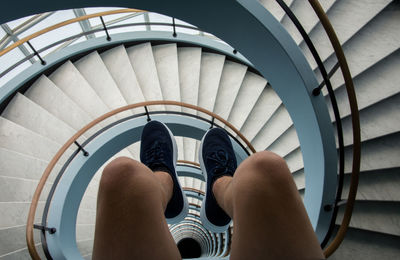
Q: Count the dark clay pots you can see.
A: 0